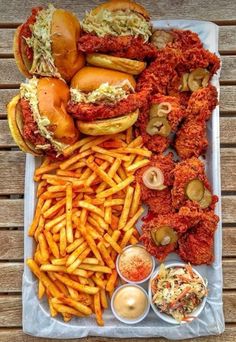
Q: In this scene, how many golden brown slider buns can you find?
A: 4